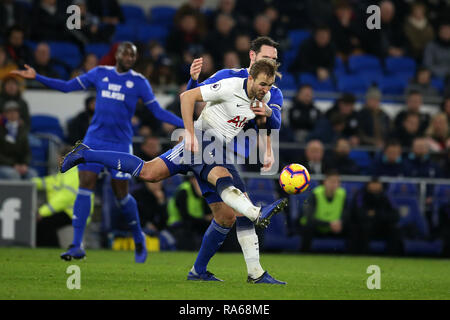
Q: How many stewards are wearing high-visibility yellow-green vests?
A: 3